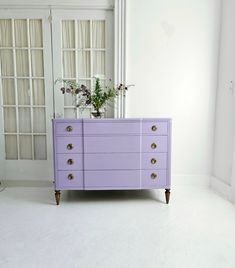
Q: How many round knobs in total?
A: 8